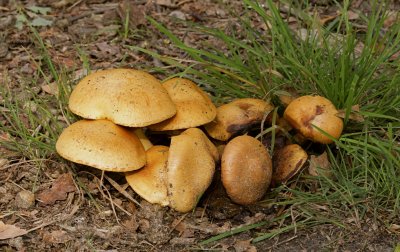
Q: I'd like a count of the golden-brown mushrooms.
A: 9